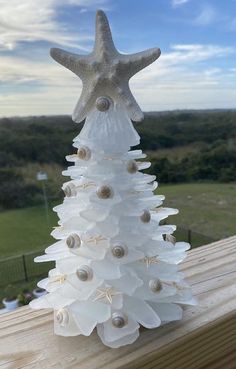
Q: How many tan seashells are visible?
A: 13